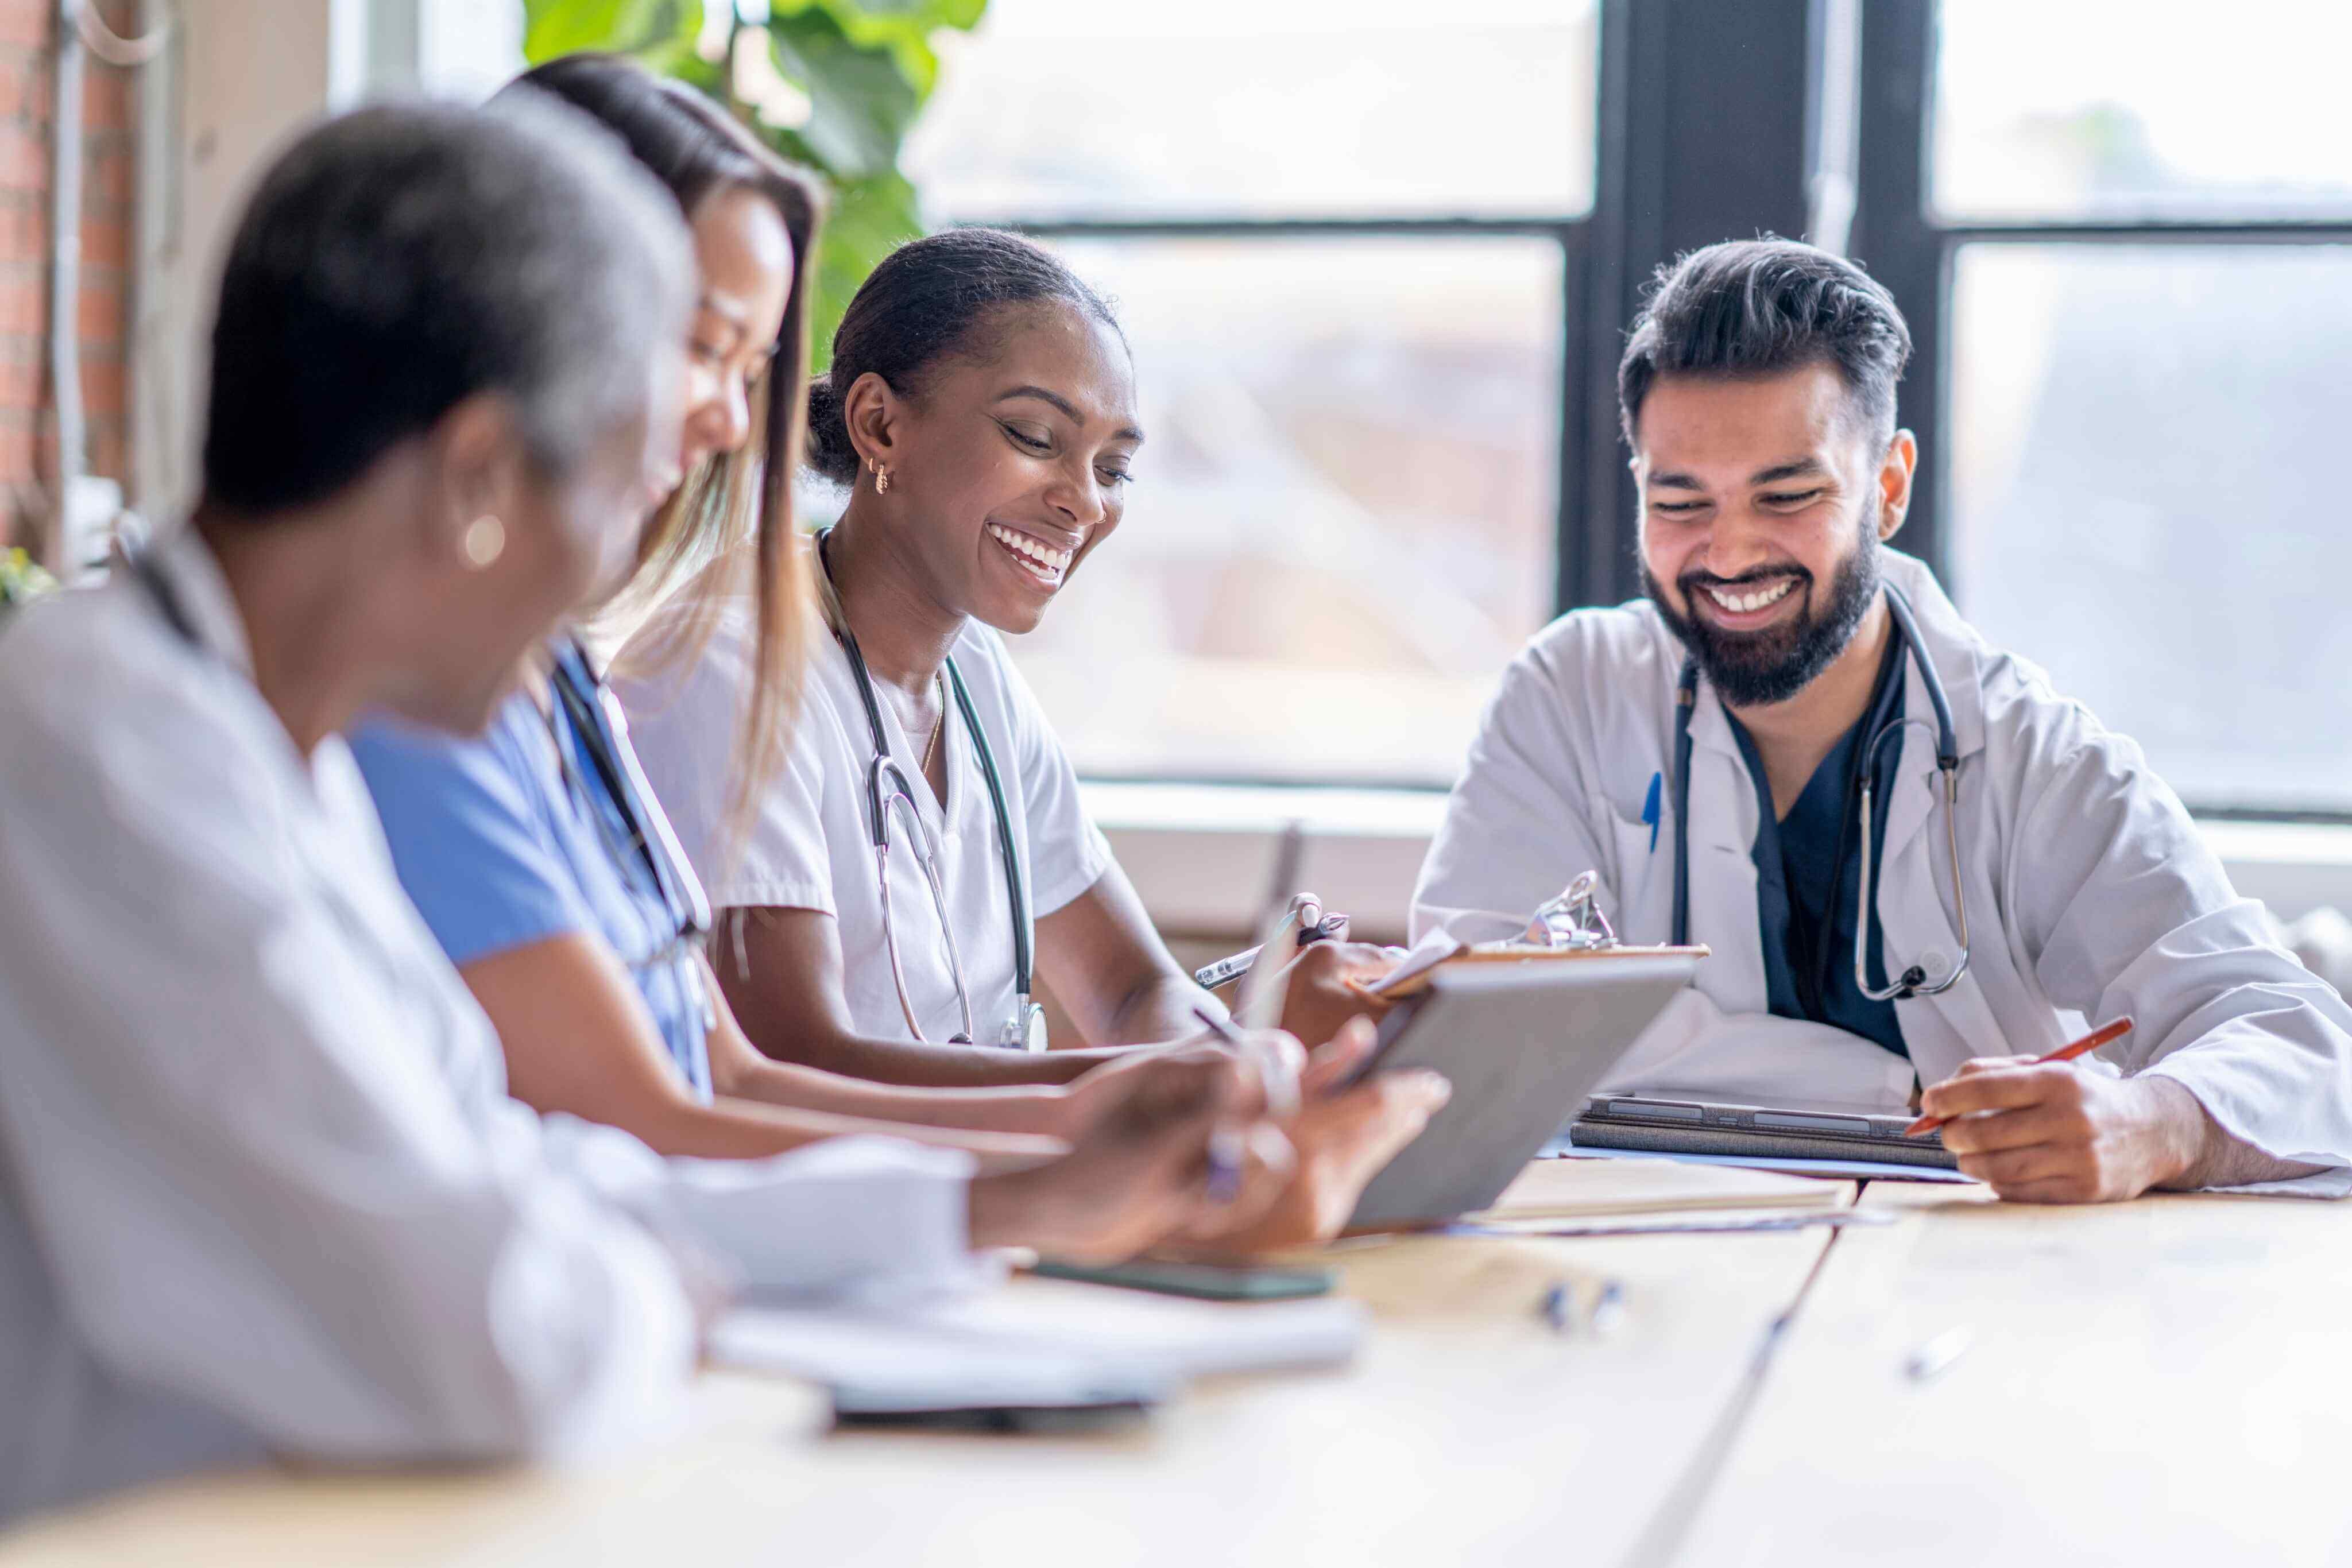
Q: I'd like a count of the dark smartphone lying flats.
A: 1